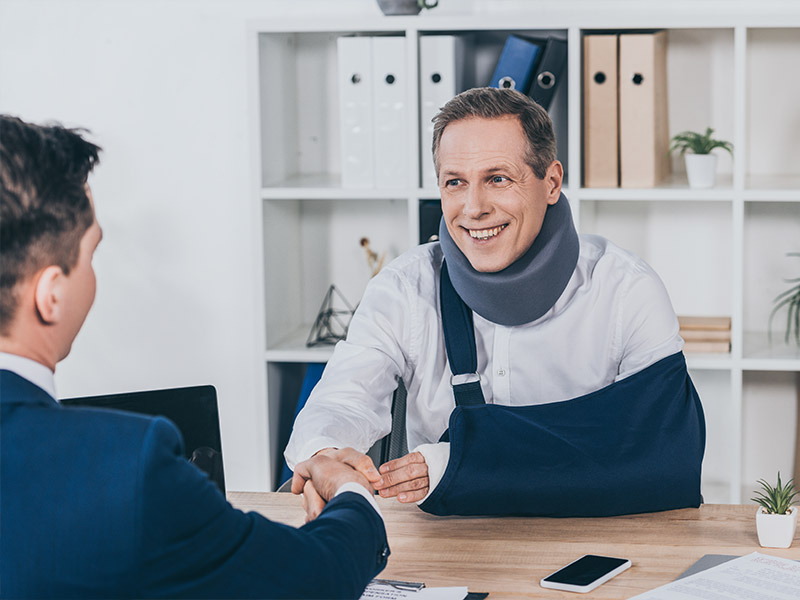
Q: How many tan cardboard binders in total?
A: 2